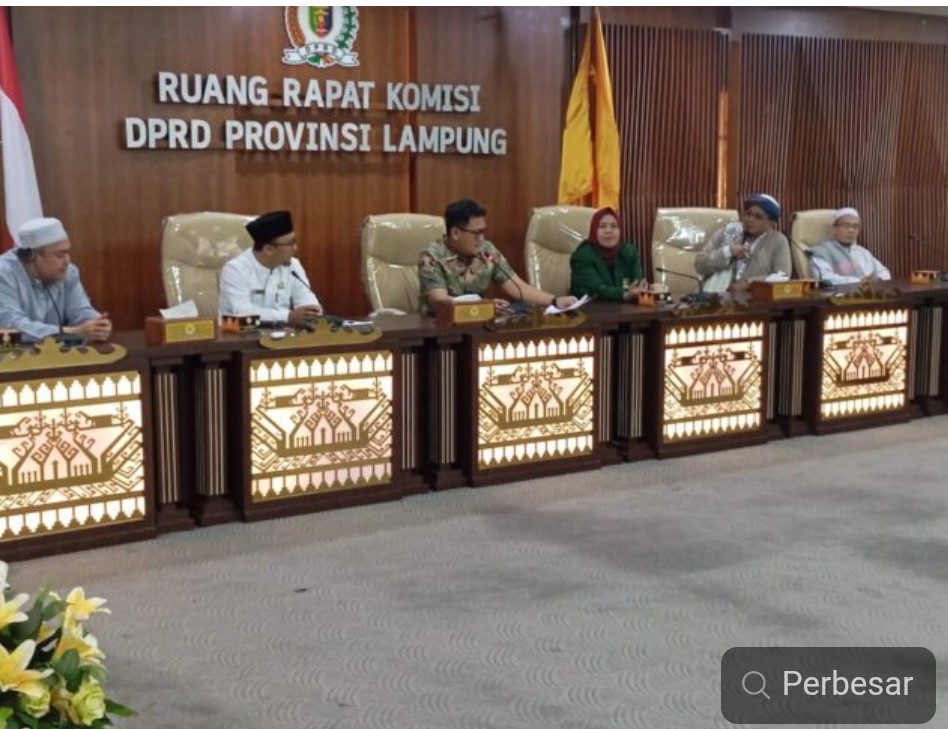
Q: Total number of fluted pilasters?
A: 10